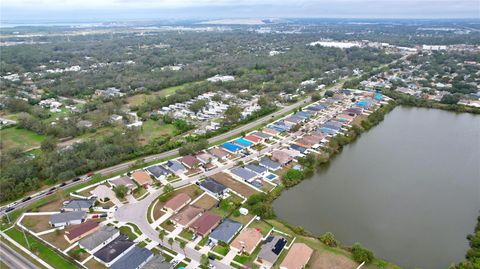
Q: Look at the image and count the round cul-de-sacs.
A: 1